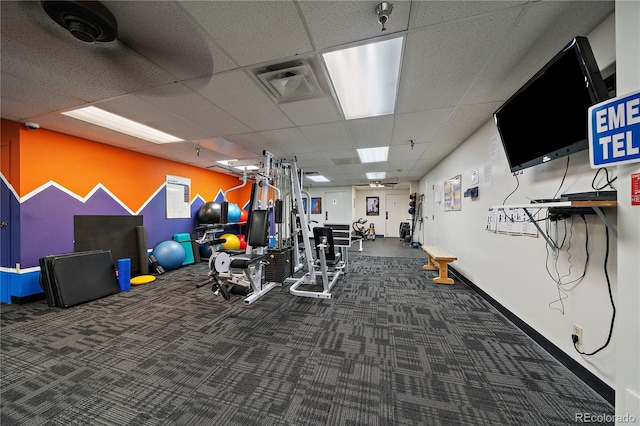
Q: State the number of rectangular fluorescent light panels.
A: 6